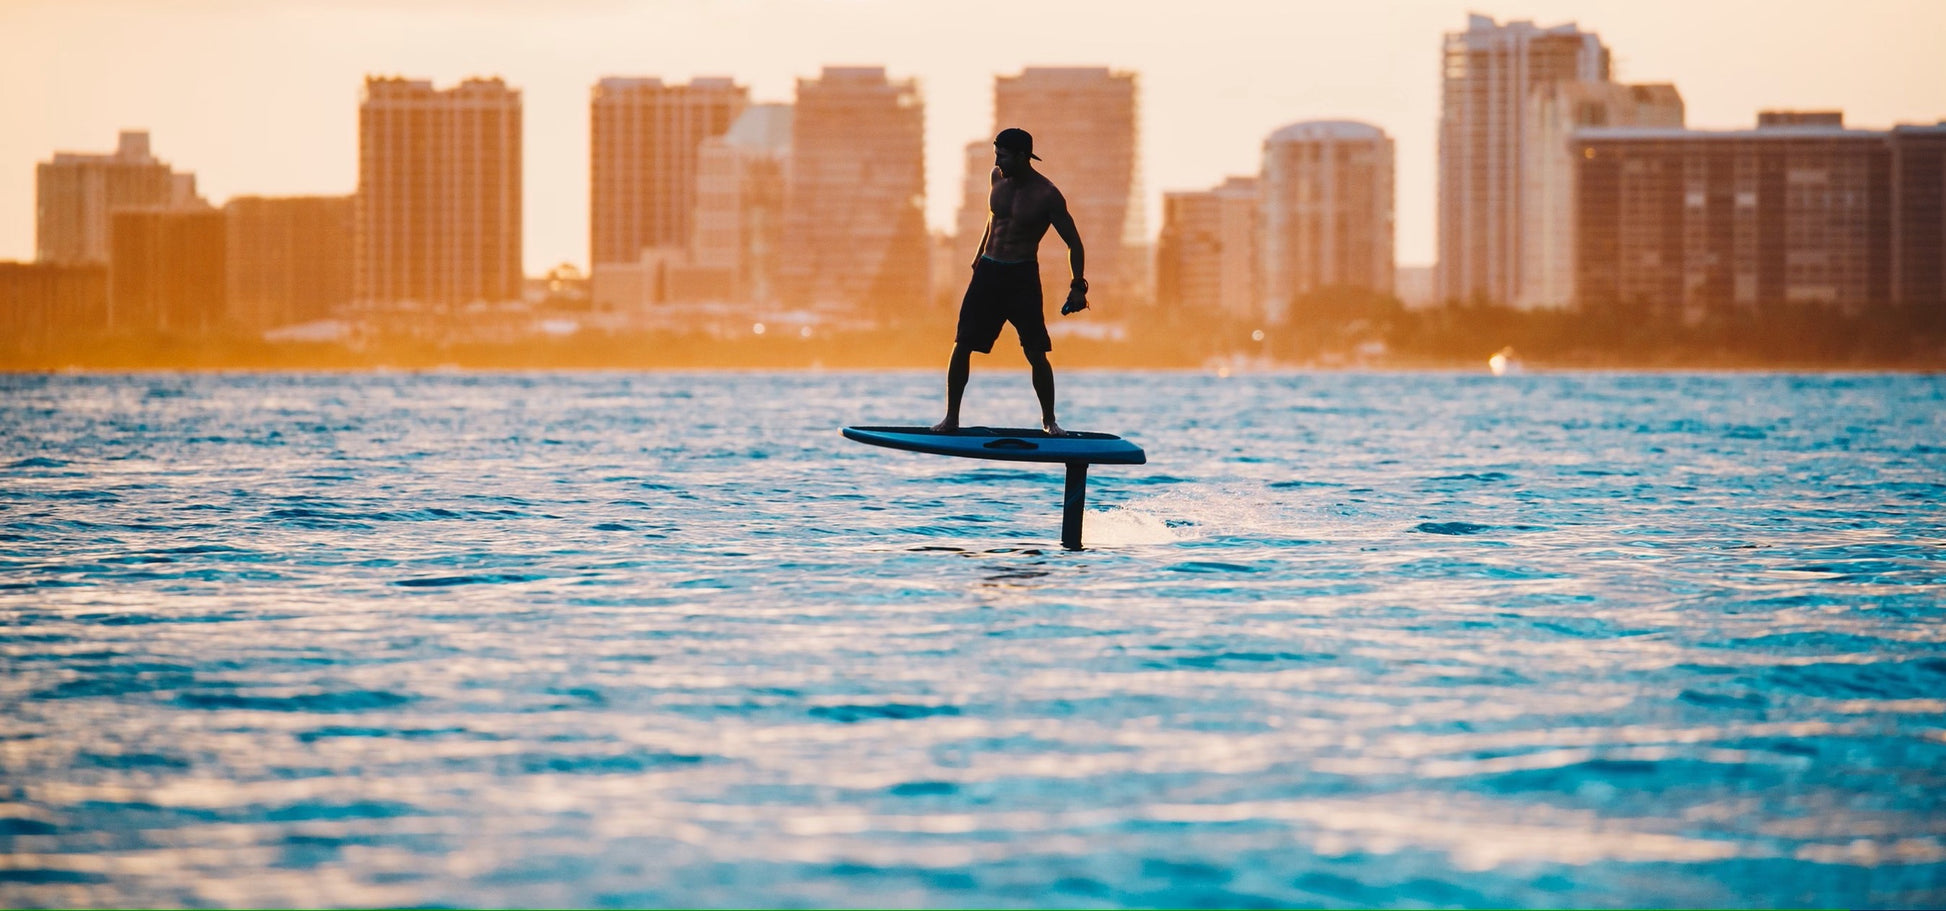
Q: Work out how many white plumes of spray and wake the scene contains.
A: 1